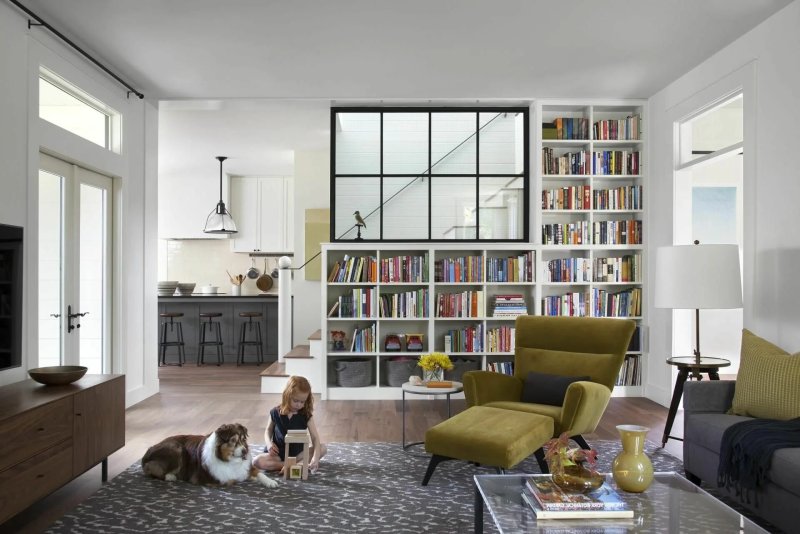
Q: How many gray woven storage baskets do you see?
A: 3